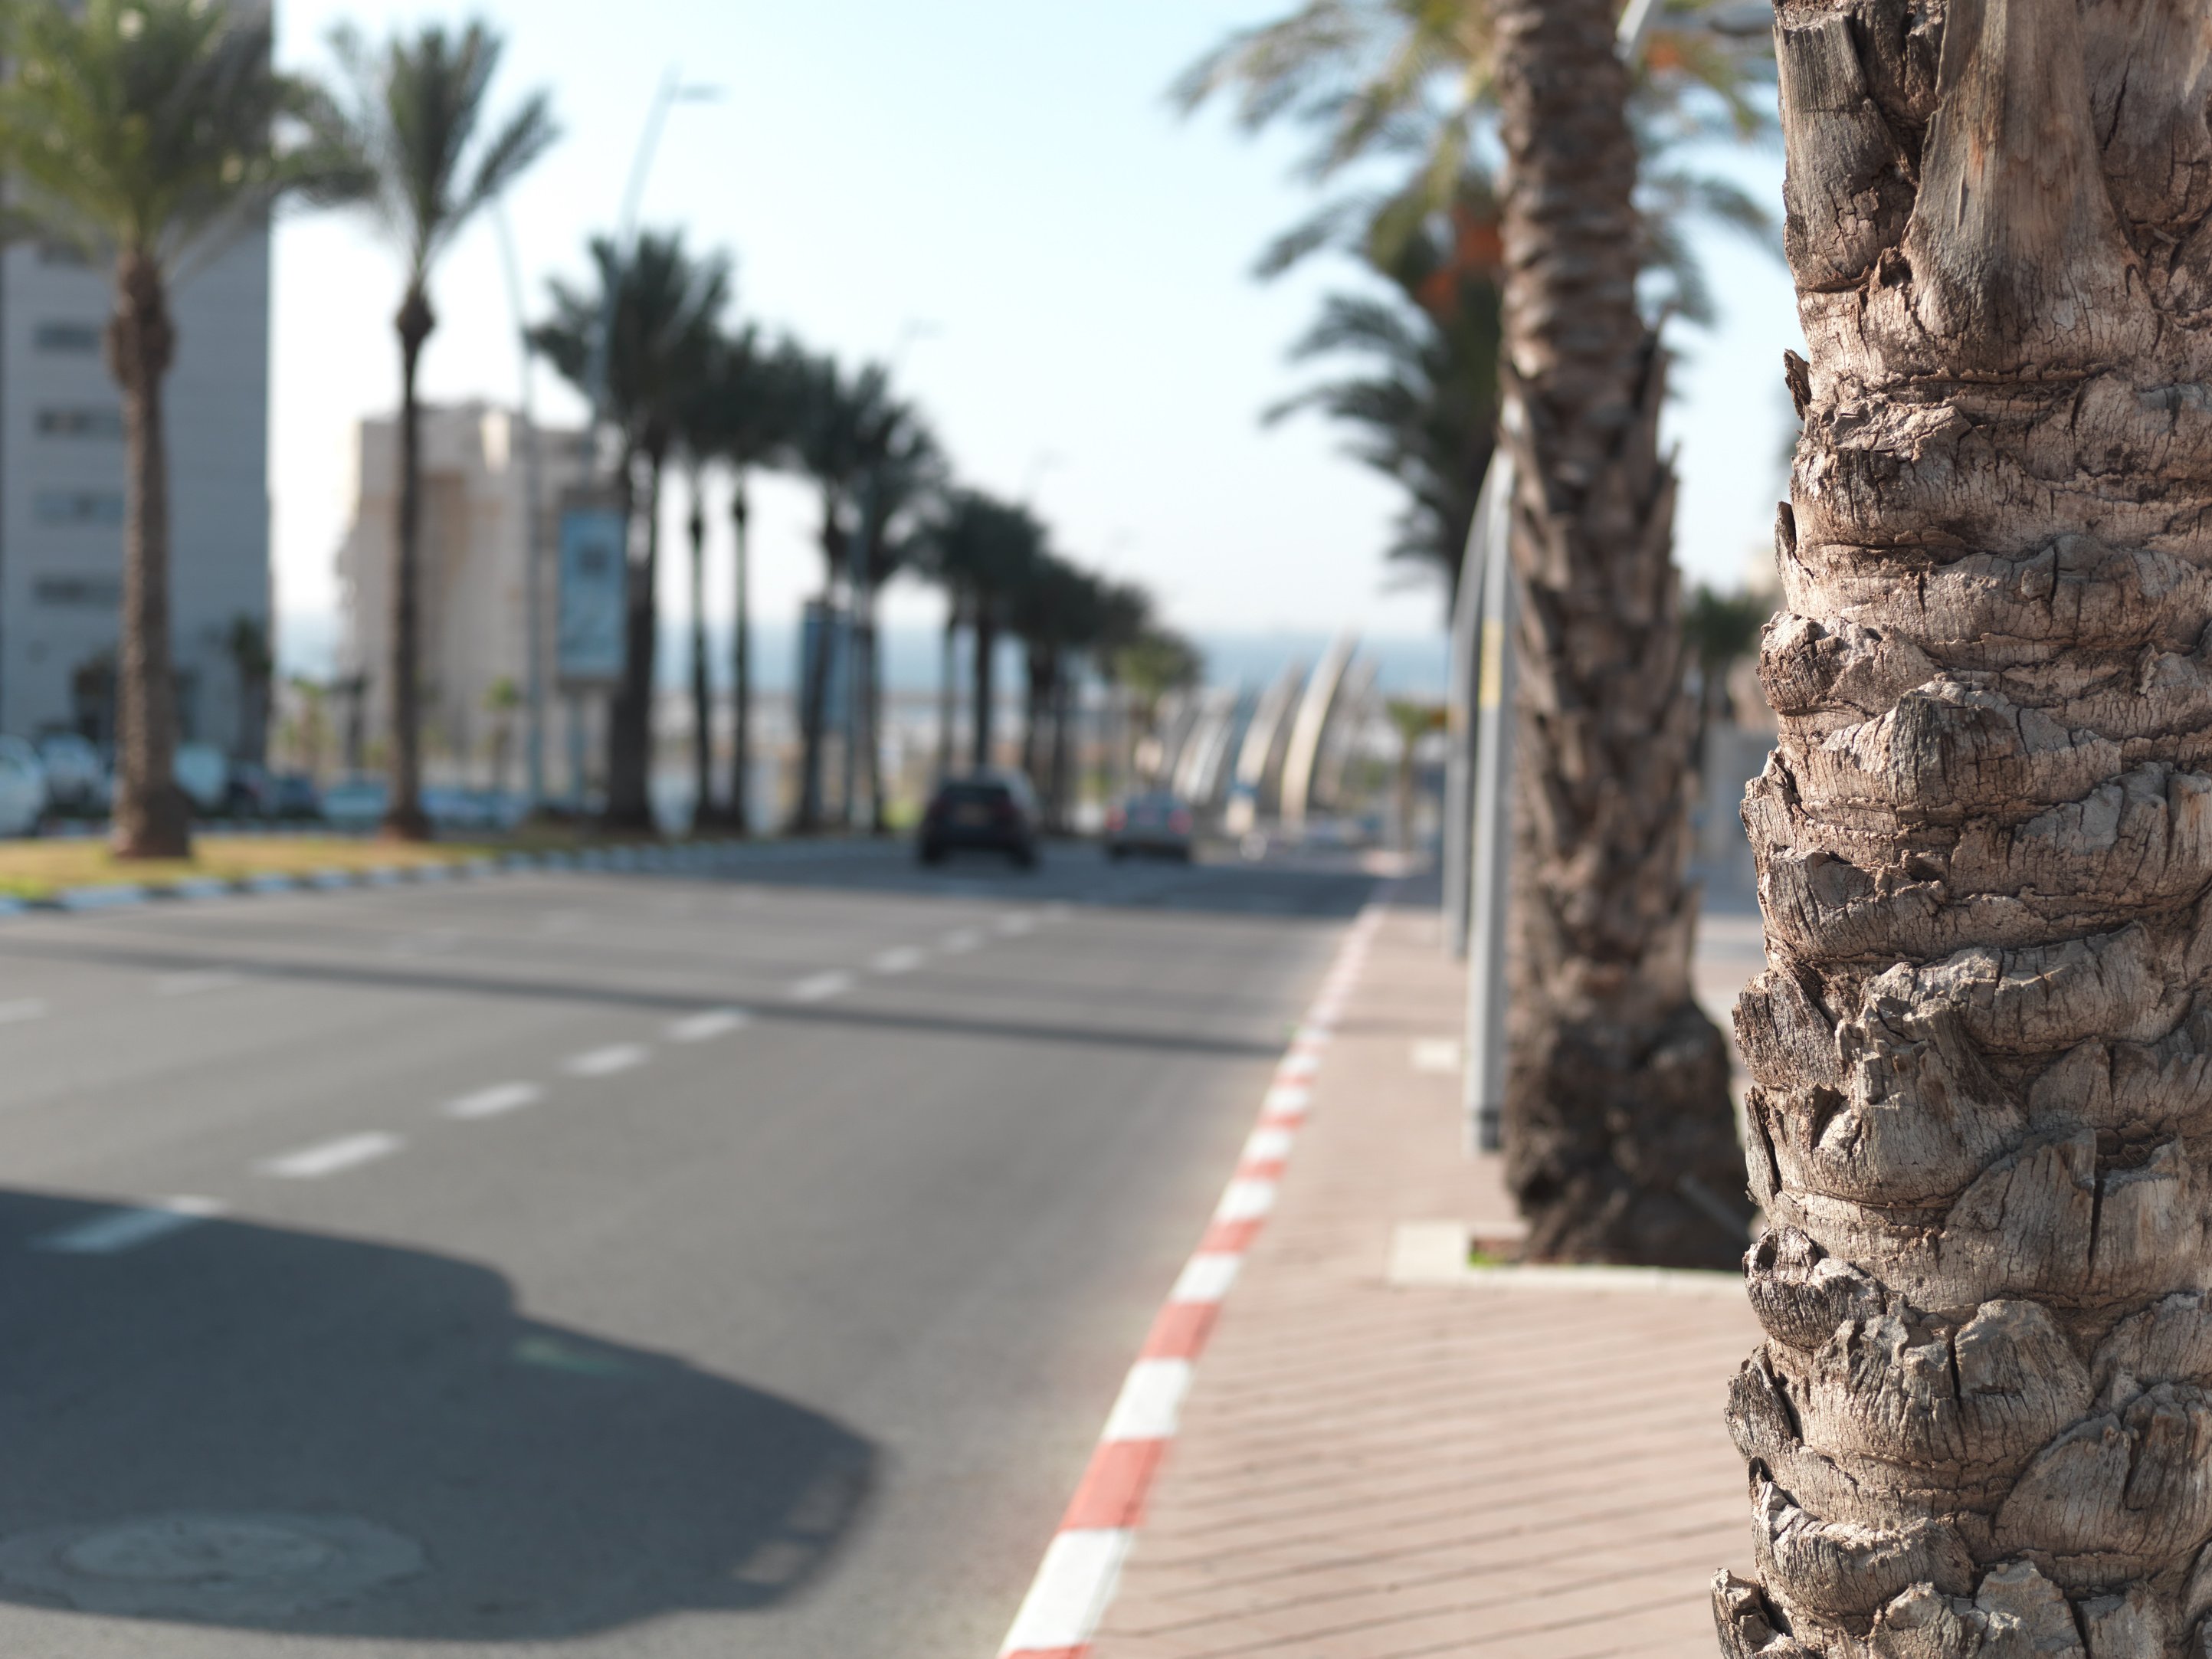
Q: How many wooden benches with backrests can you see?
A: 0